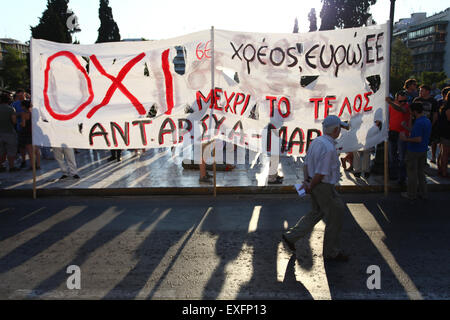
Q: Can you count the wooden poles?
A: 3